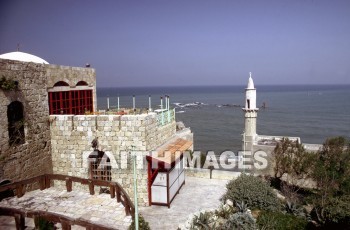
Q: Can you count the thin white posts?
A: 7